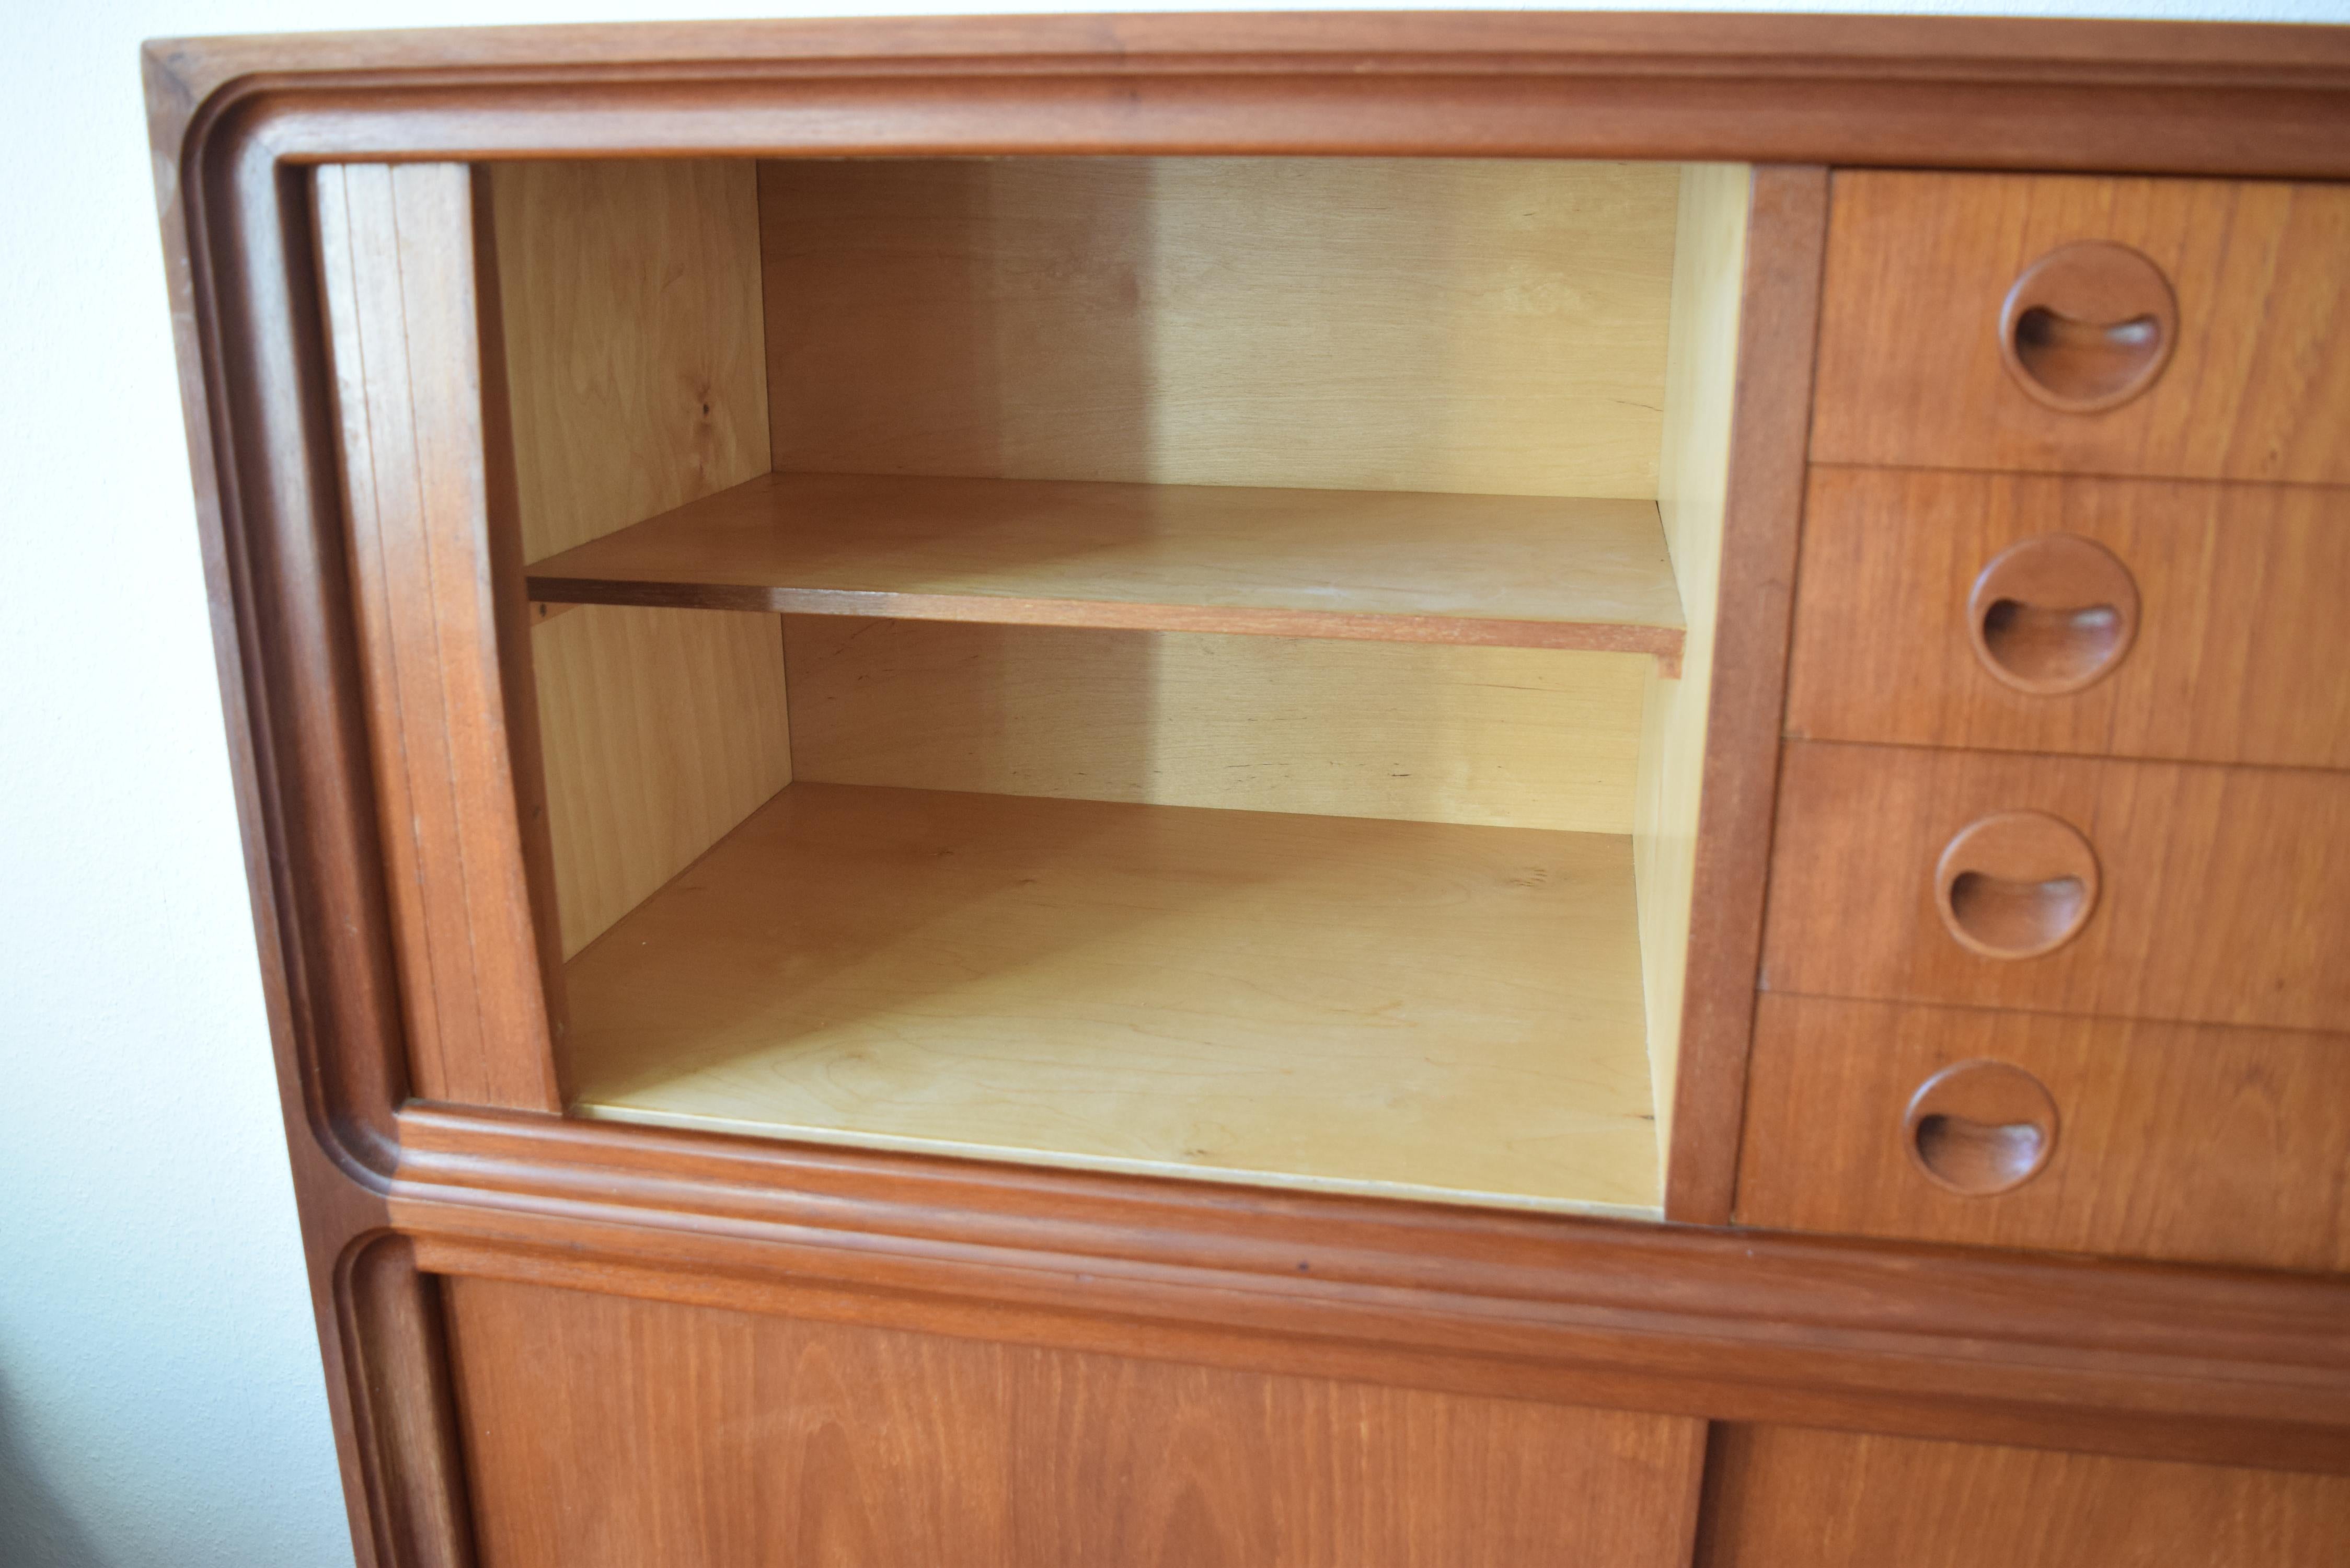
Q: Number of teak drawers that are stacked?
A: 4